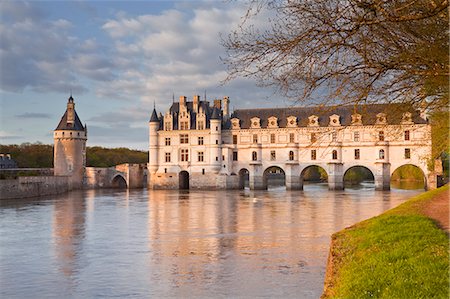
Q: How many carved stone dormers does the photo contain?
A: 12